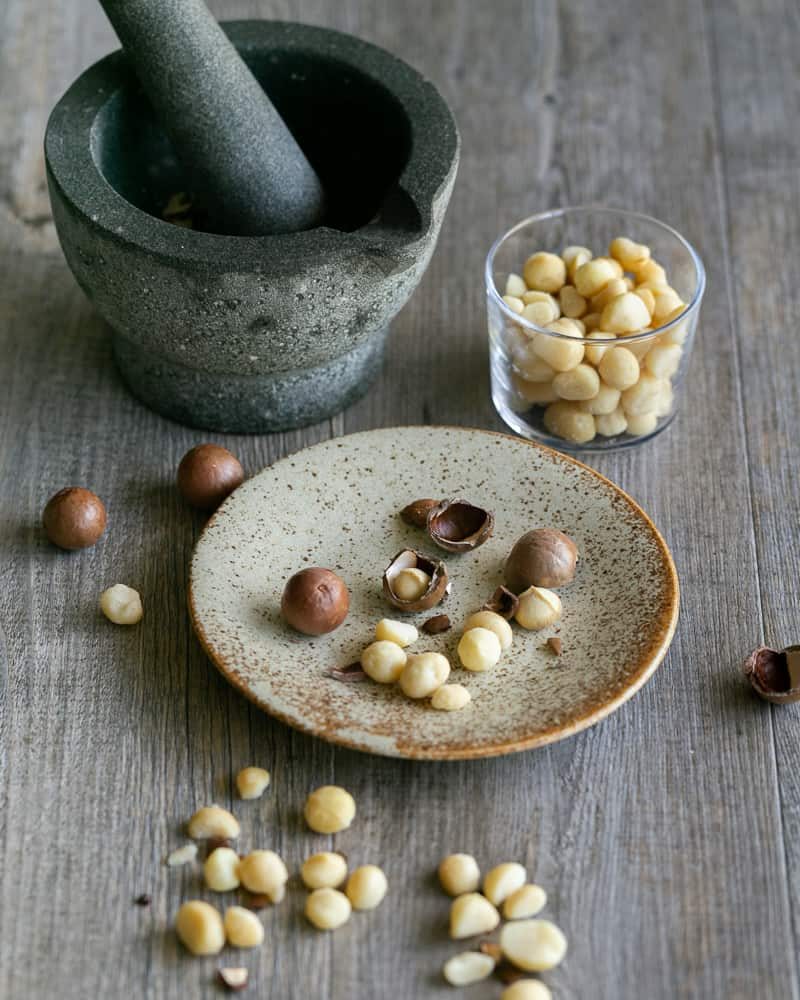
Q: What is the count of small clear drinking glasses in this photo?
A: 1